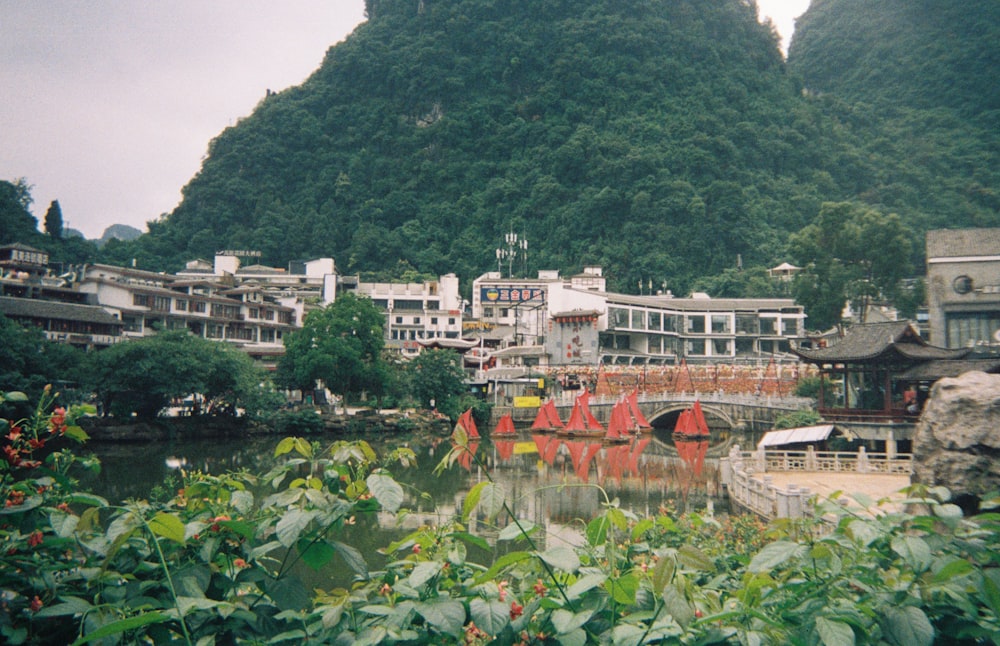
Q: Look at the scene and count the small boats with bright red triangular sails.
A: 7